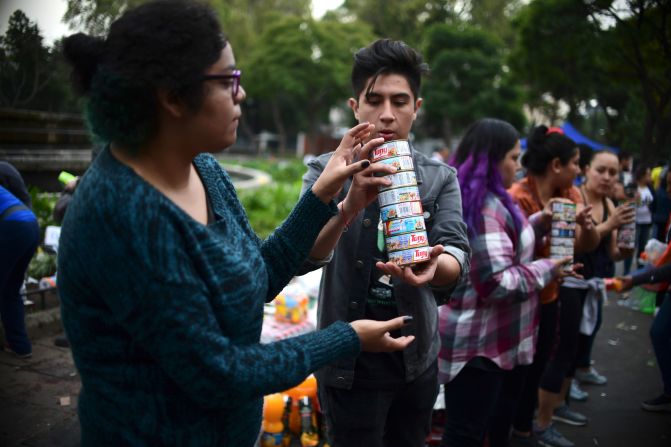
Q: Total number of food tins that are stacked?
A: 8